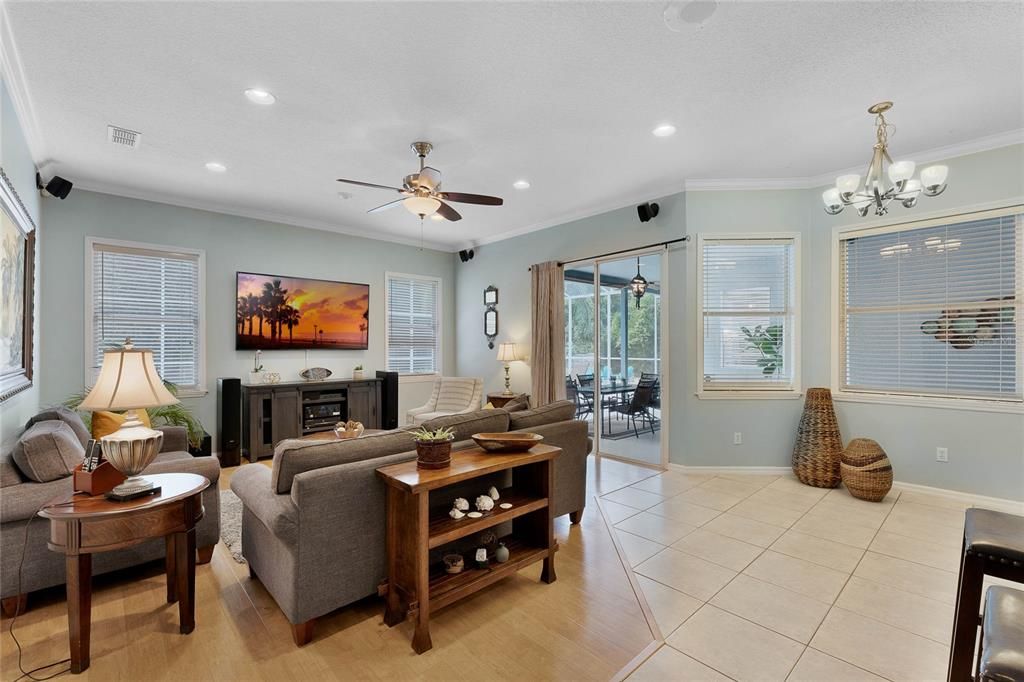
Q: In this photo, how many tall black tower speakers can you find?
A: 2